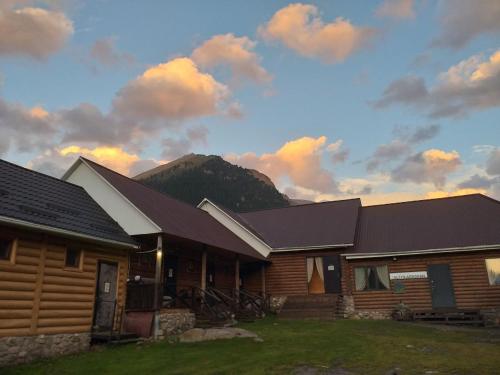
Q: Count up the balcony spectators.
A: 0